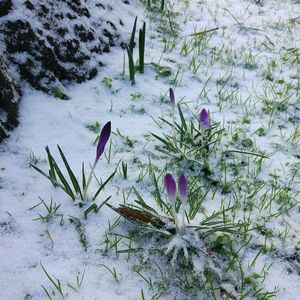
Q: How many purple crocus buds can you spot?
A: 5